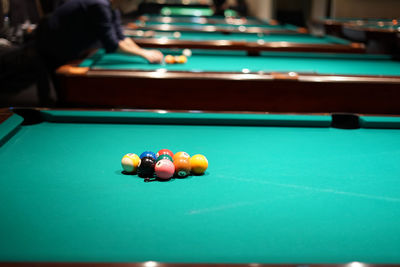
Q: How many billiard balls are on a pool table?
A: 9